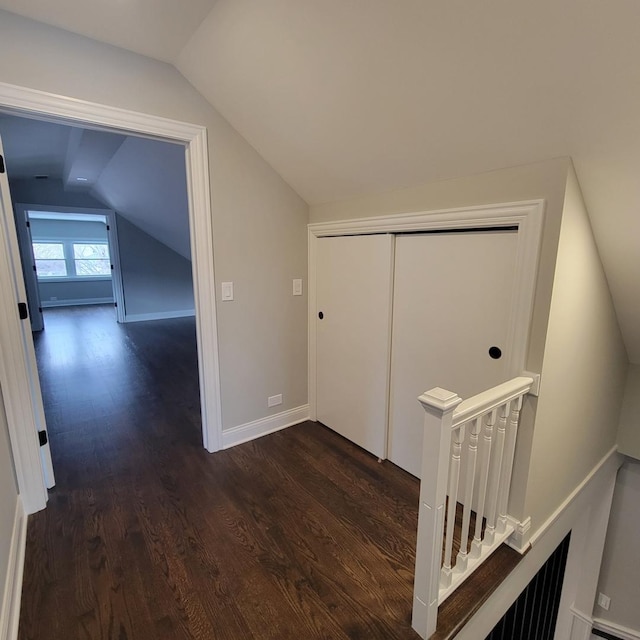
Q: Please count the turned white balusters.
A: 5